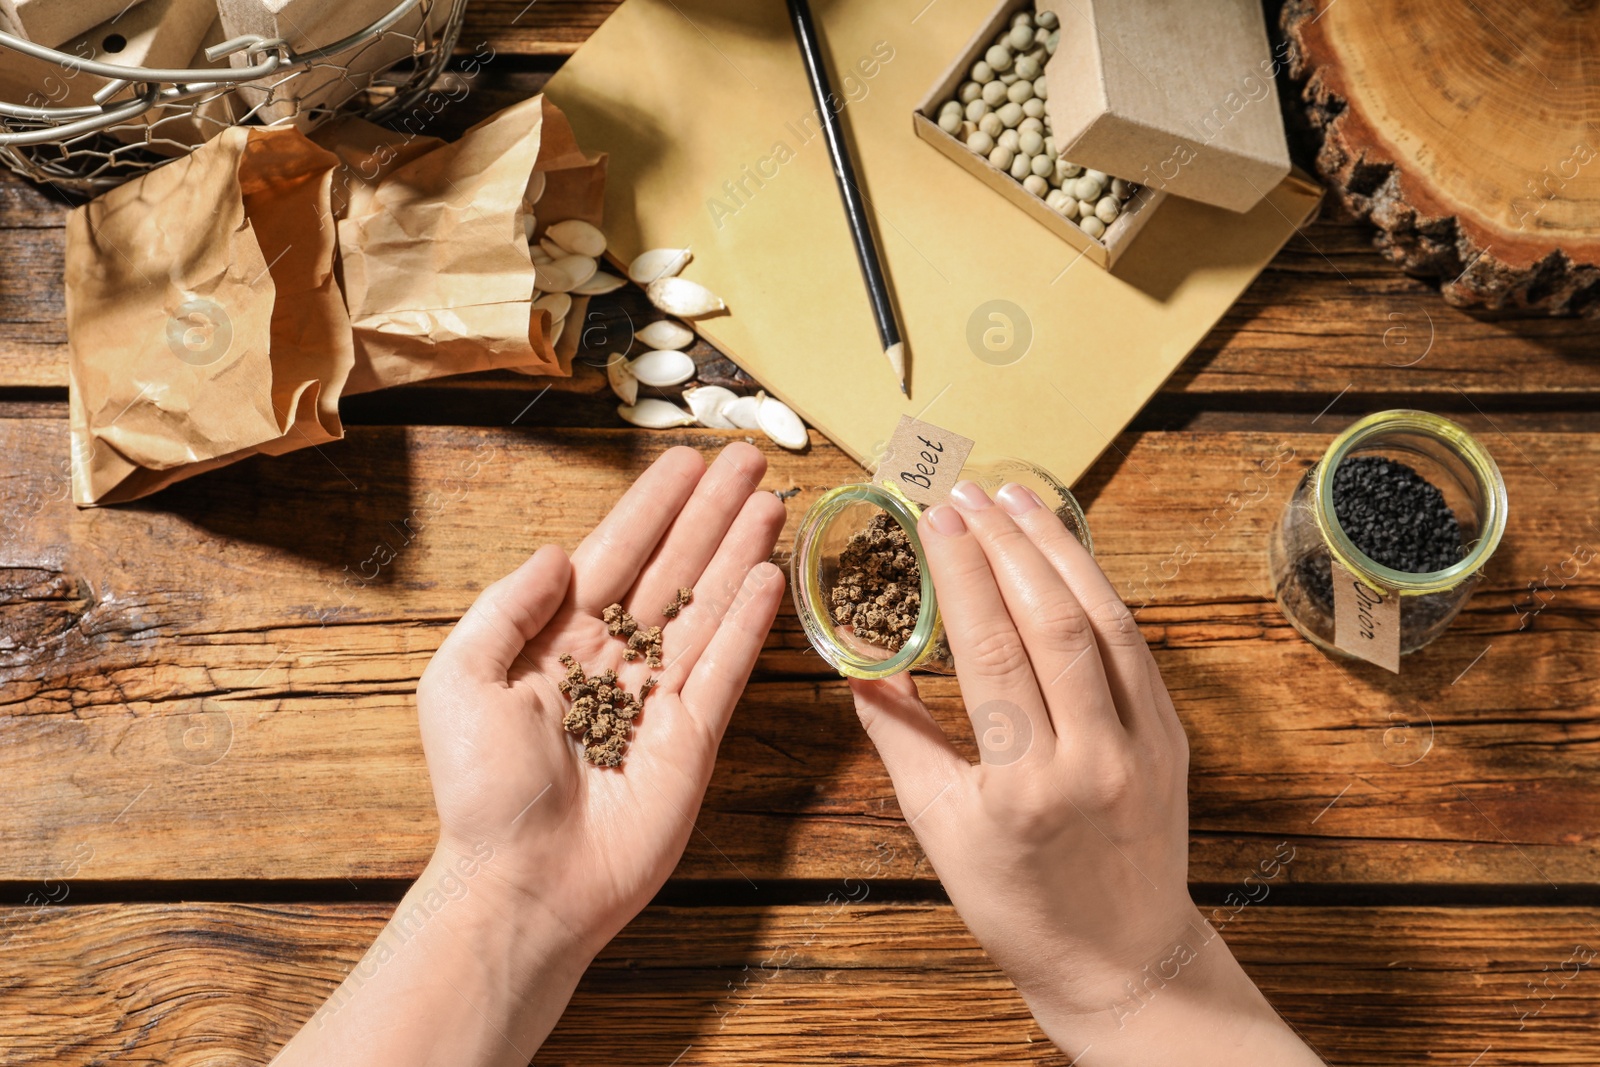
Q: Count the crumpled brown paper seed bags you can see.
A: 2